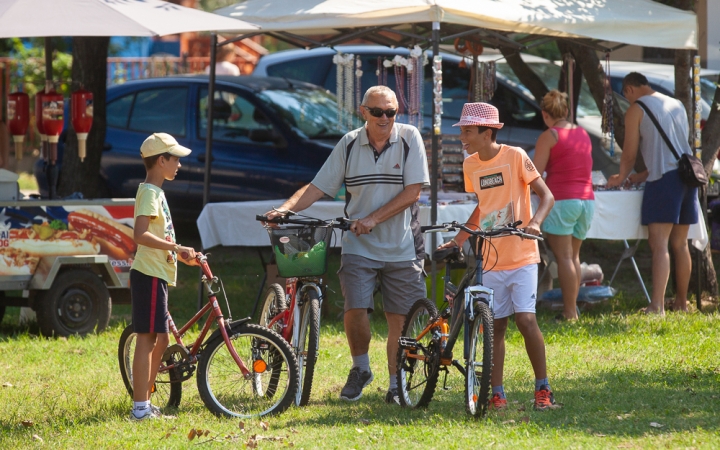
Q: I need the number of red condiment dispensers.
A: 4